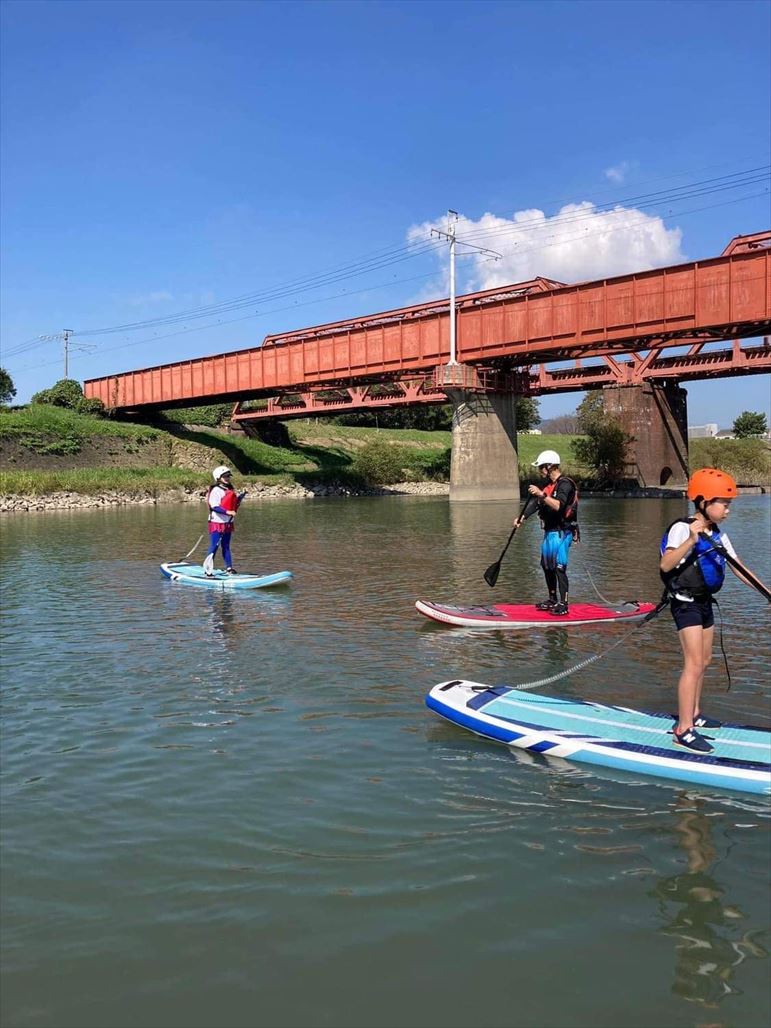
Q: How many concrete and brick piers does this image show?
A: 2